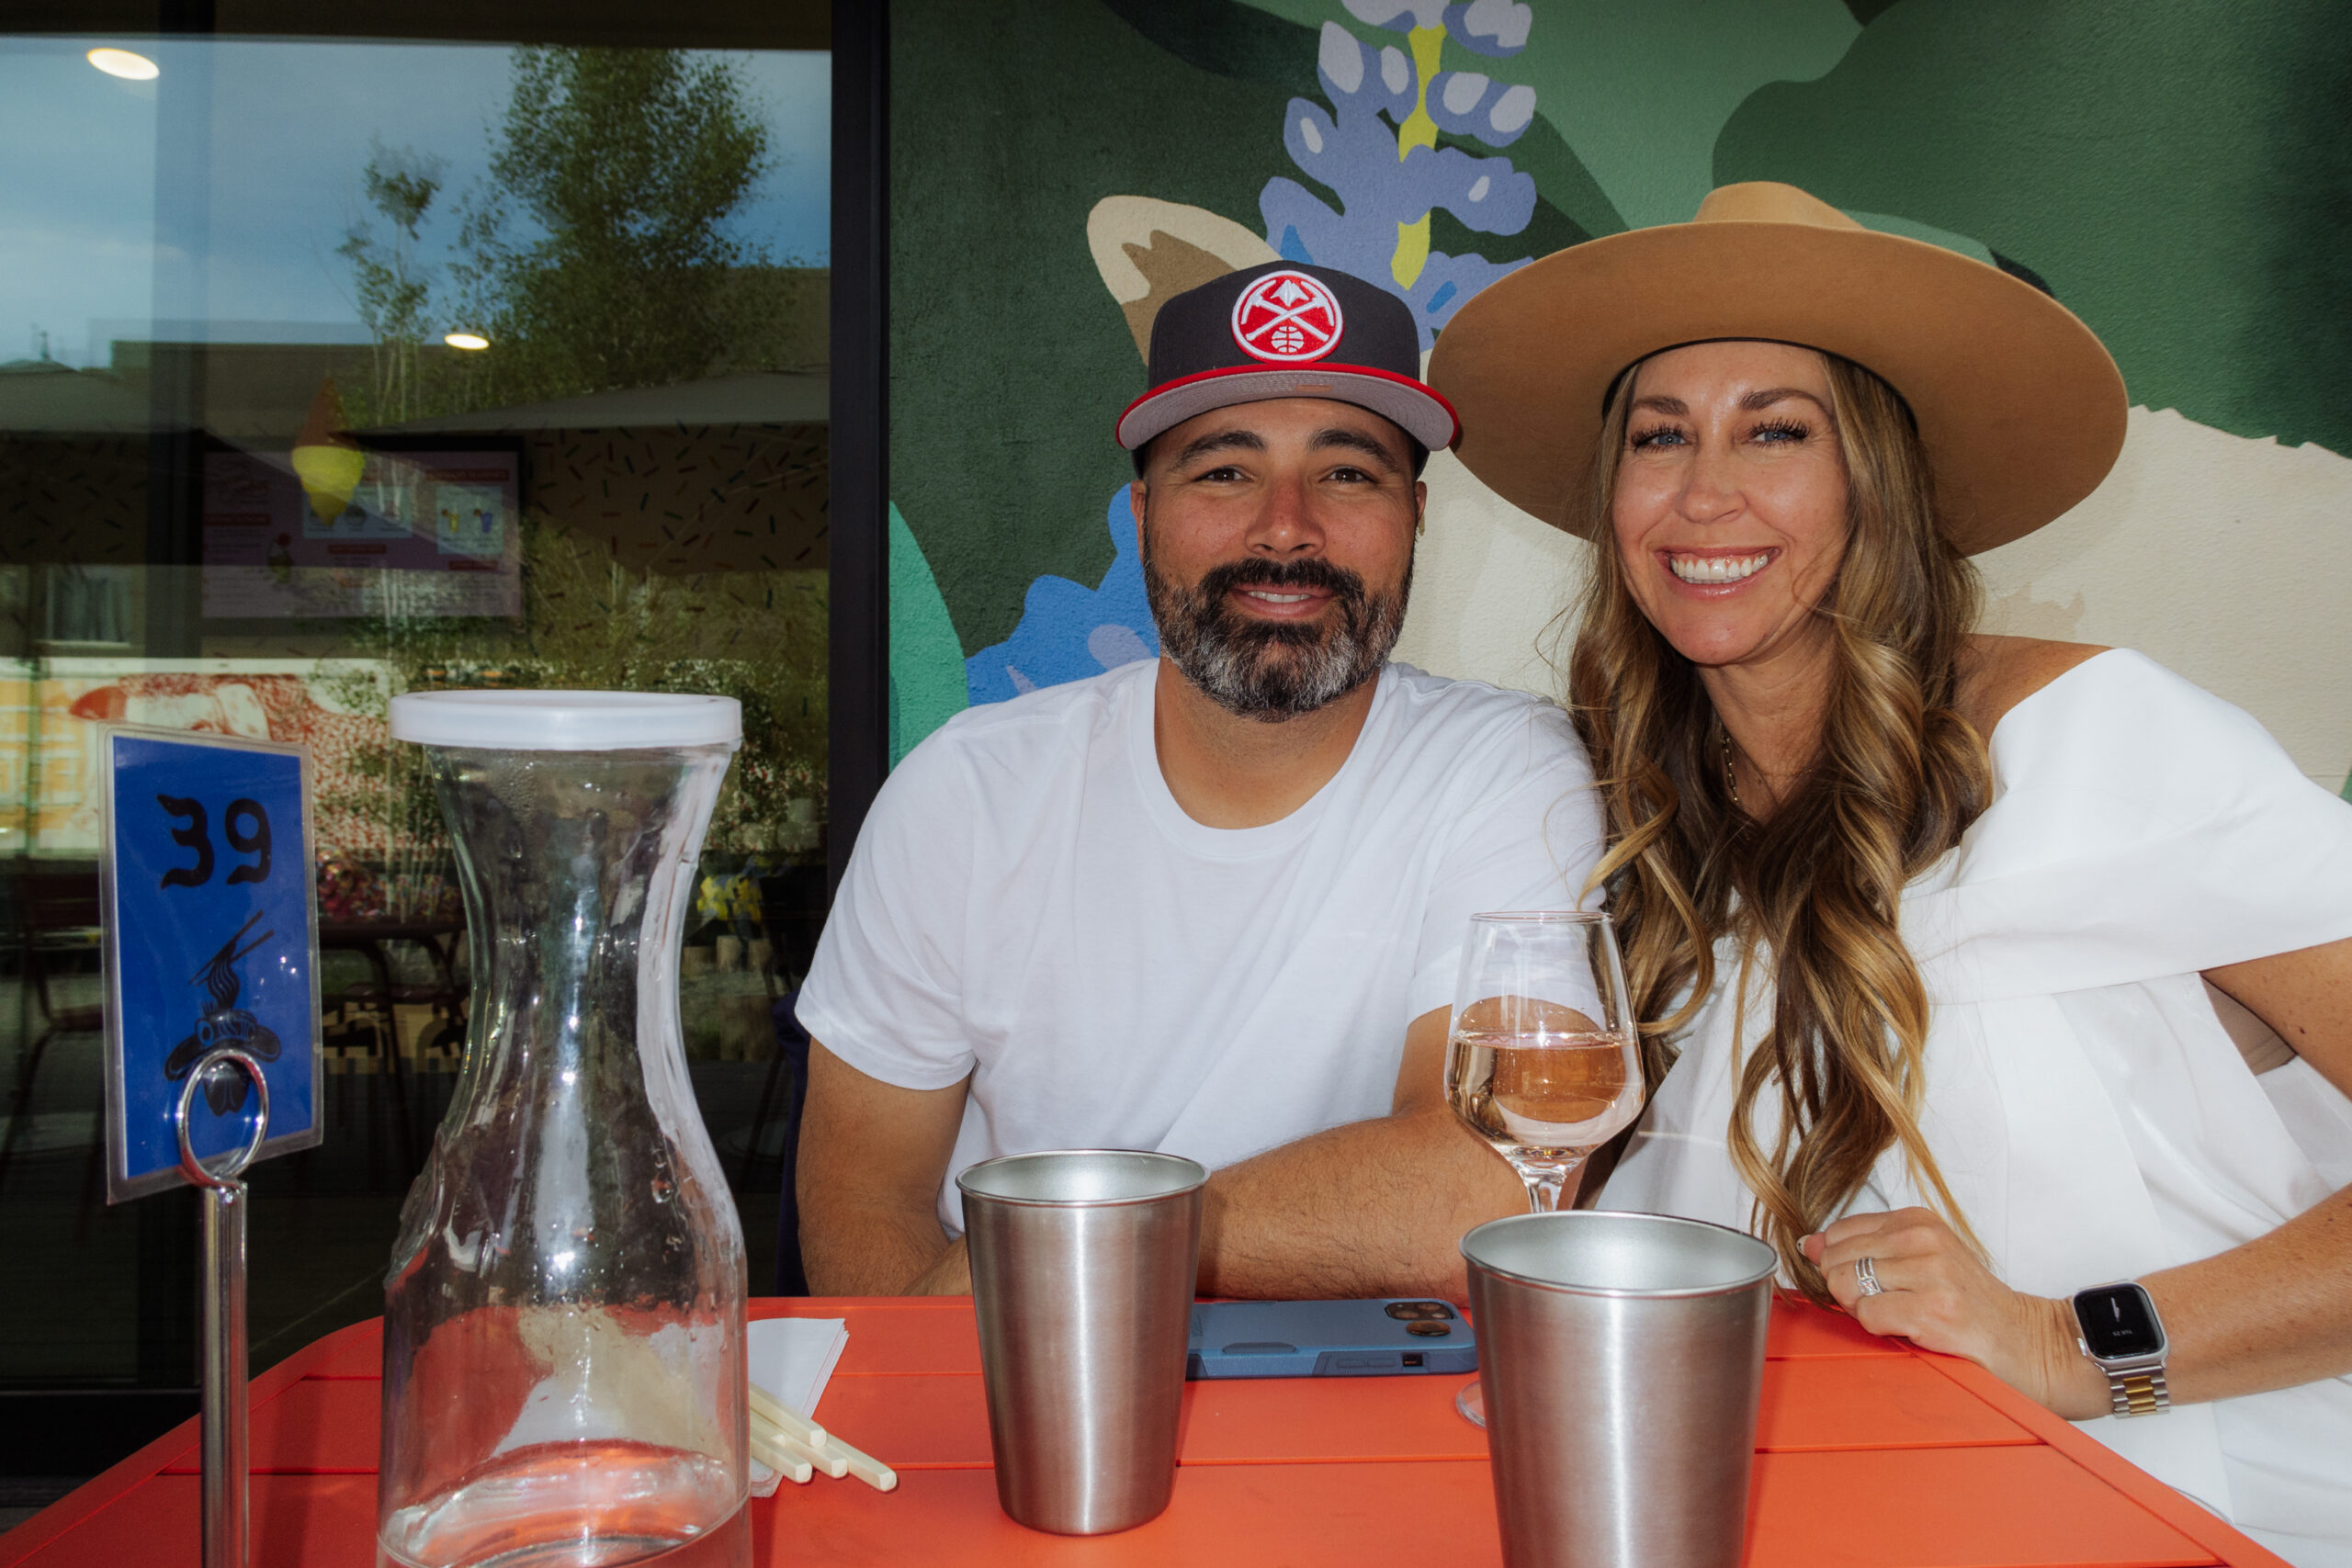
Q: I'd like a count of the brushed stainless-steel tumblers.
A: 2